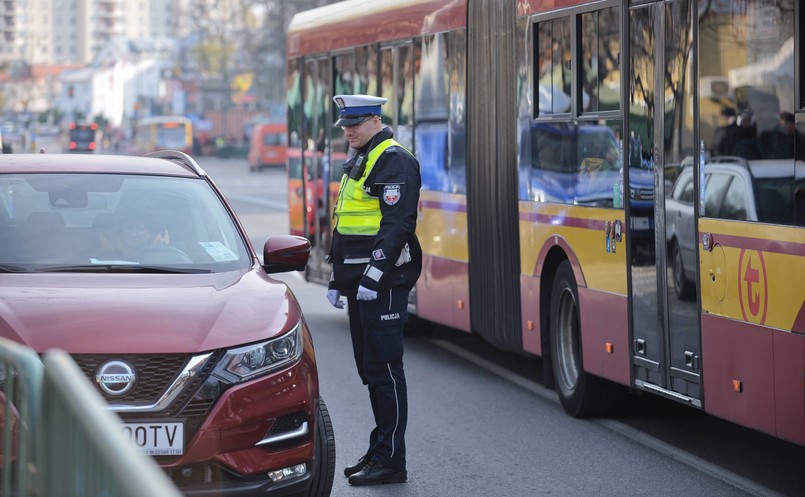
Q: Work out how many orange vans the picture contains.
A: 1